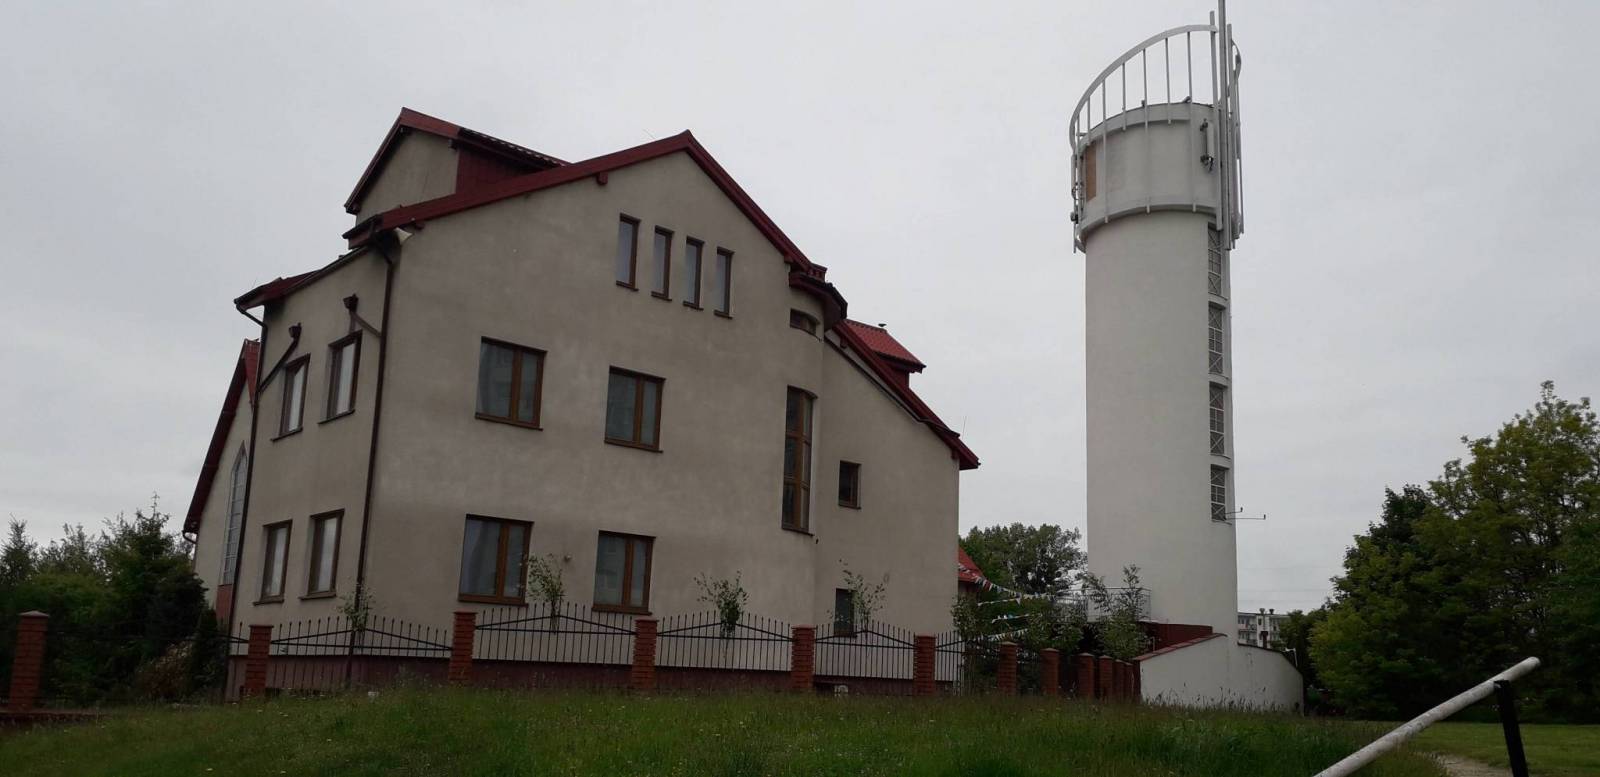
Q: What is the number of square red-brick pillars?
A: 12